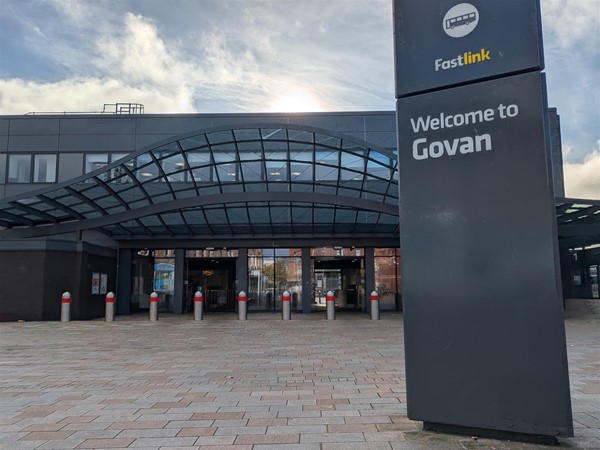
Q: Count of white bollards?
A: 8